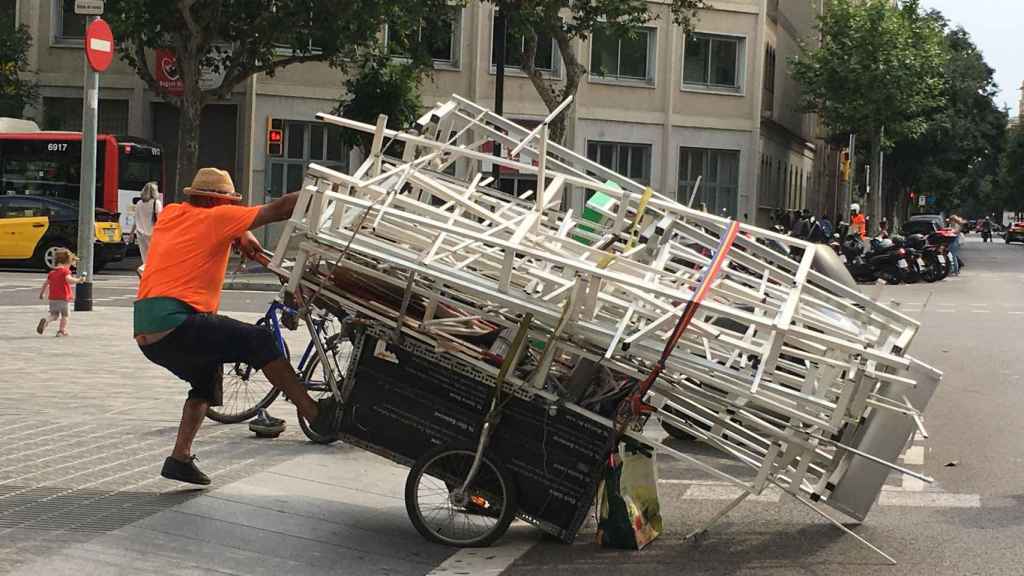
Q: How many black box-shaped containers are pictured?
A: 1